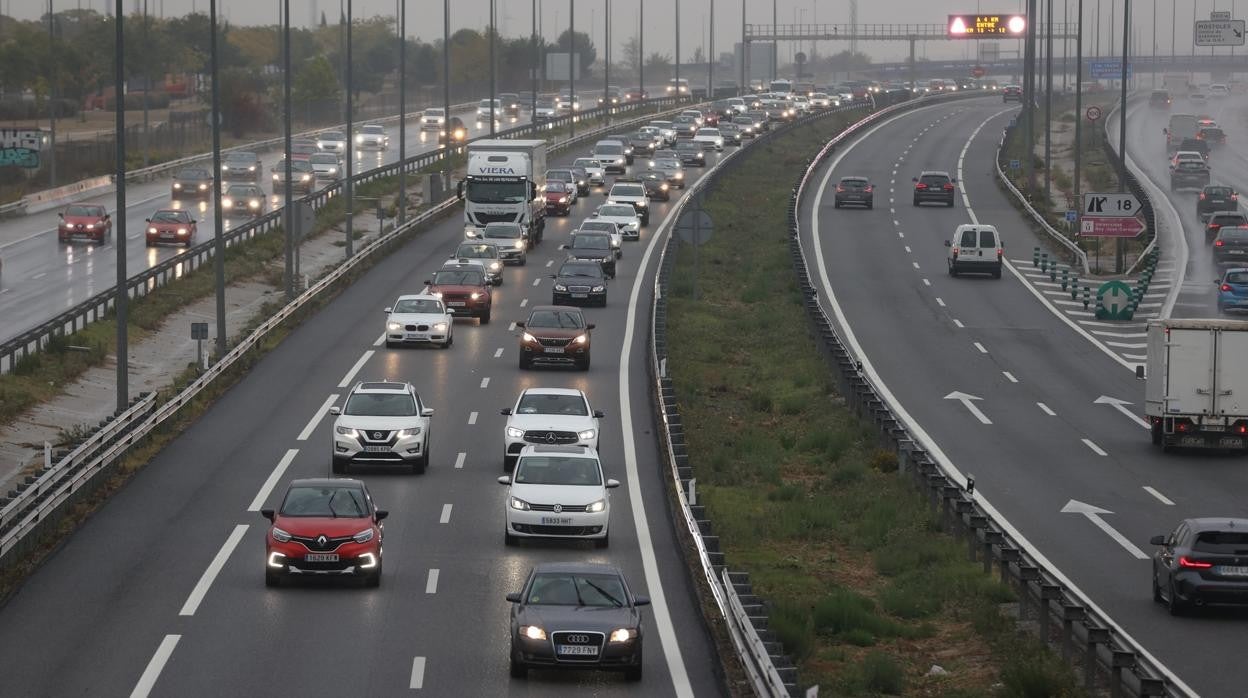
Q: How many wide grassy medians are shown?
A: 1